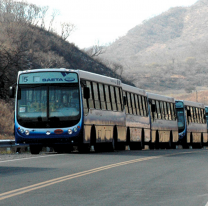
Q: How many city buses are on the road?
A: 5